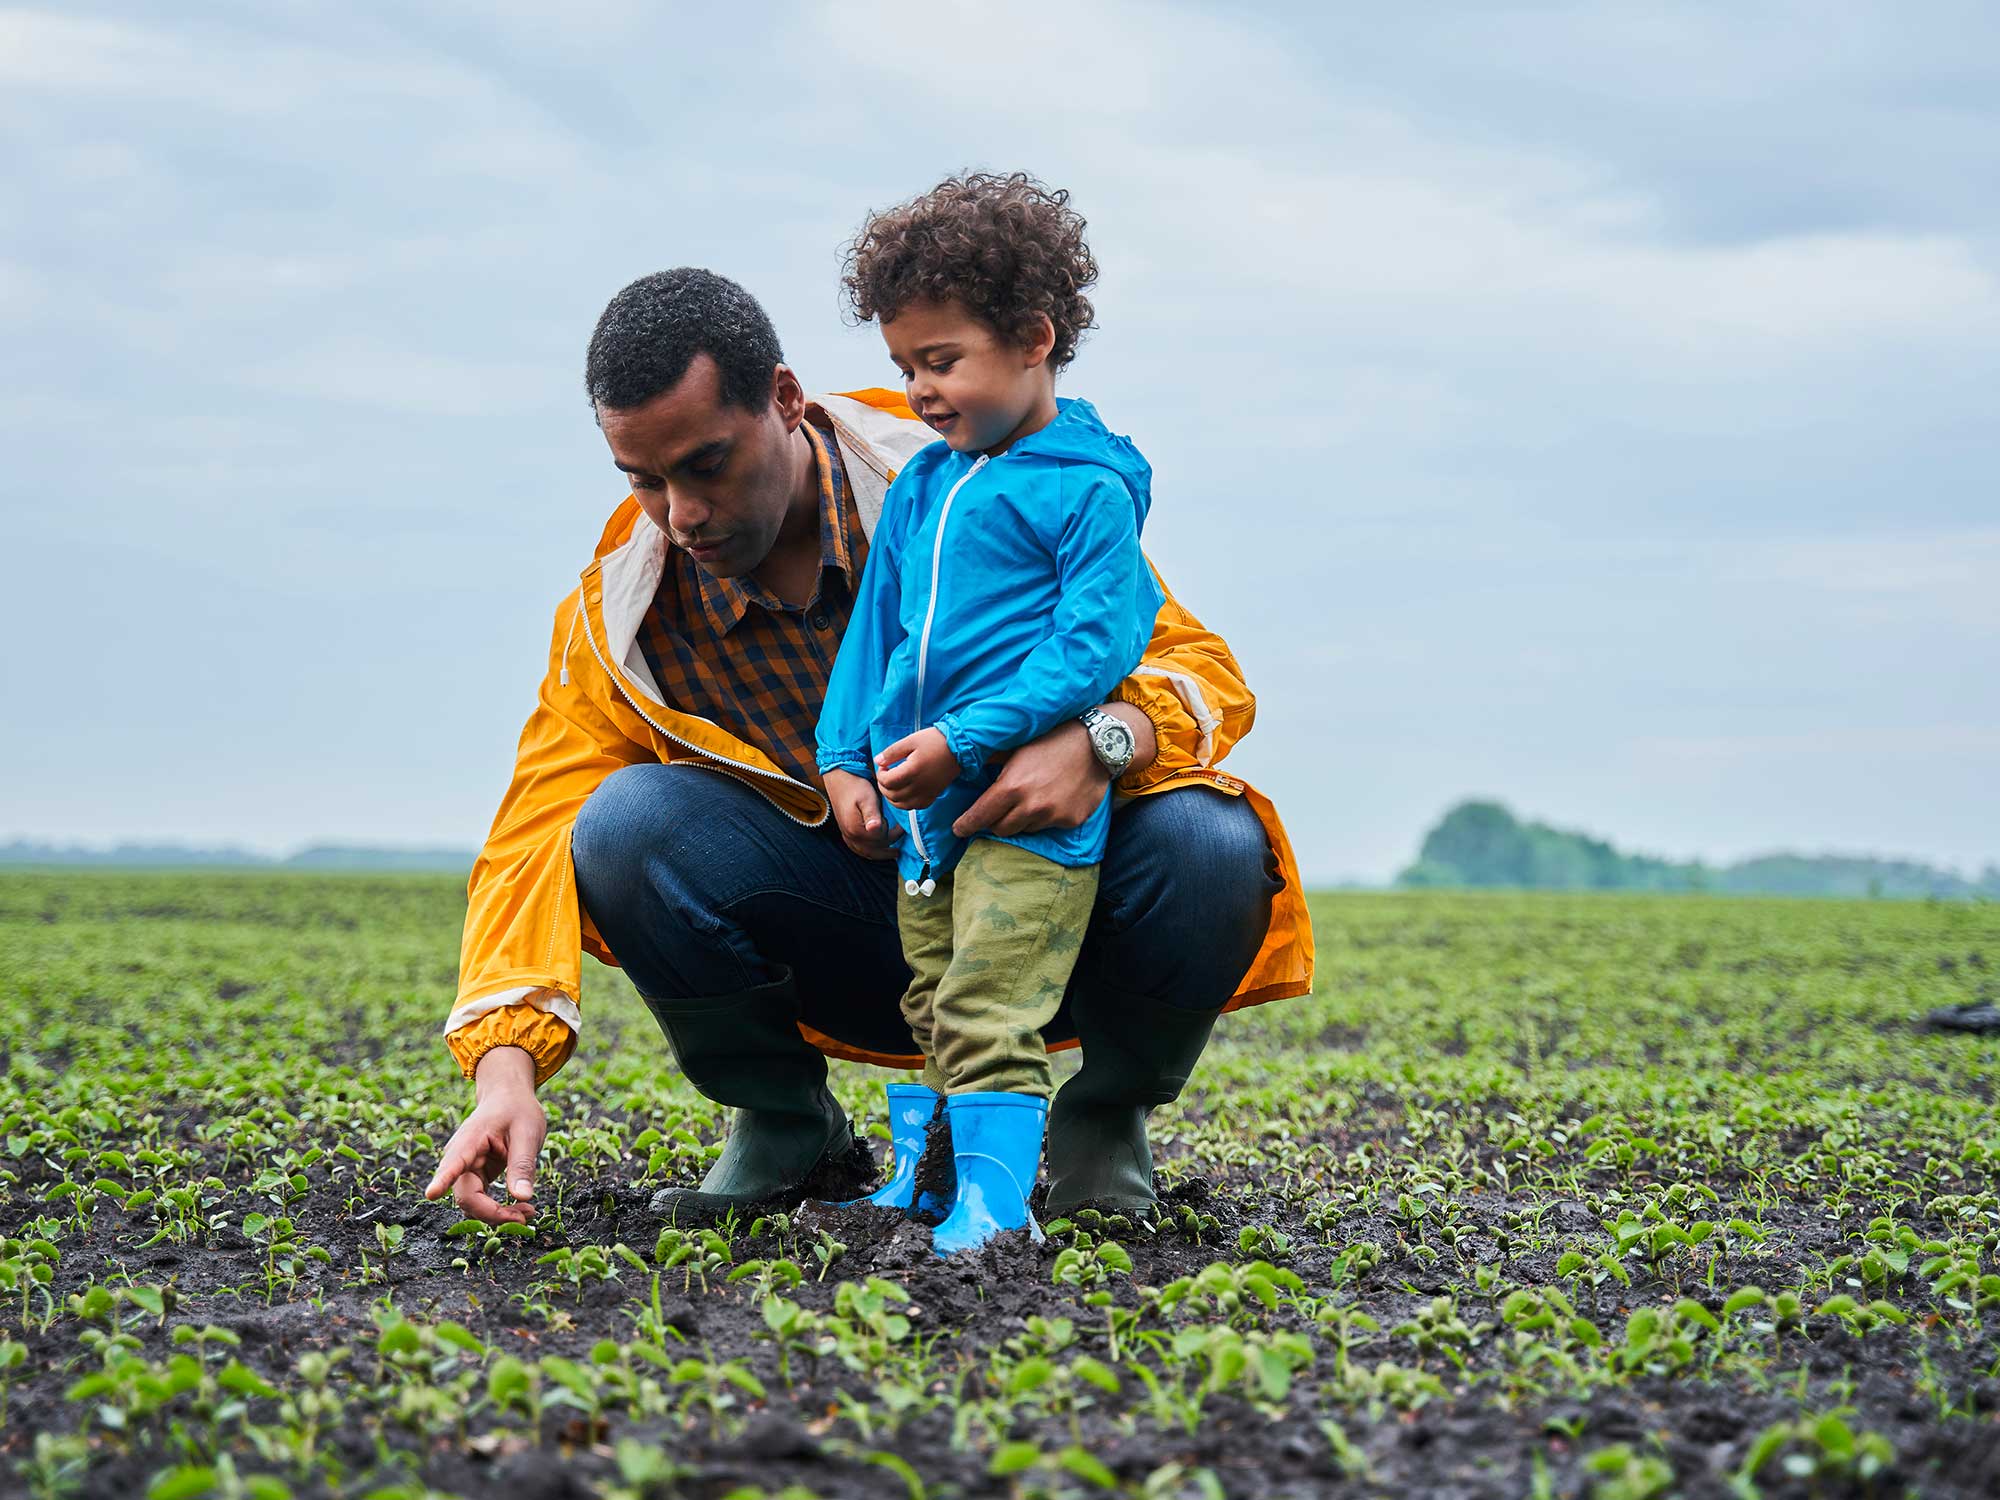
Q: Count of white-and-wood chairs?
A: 0